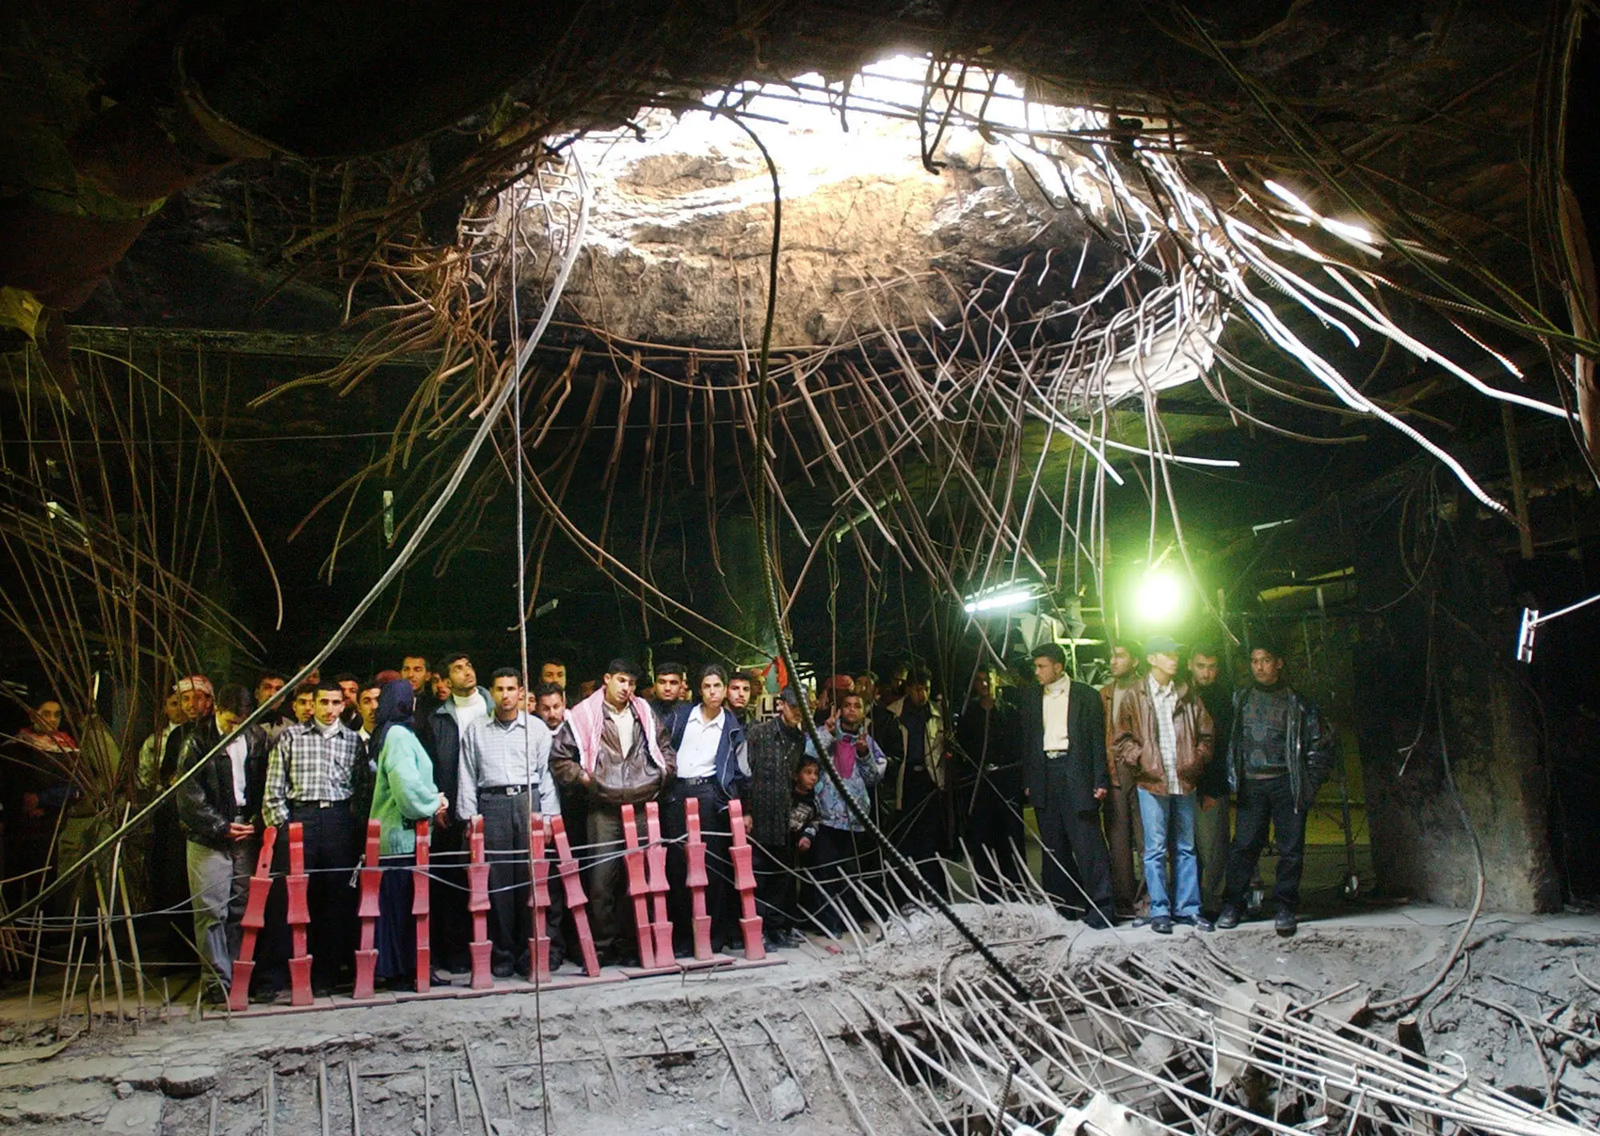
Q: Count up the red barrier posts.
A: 11